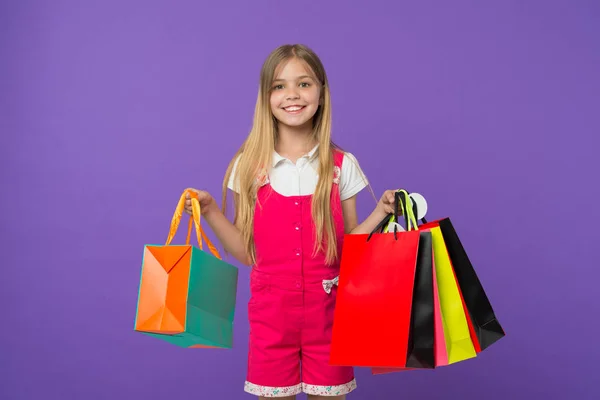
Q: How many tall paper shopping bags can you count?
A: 3